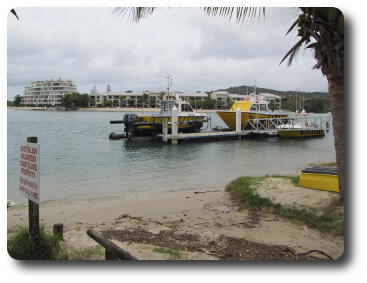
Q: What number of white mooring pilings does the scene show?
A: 2